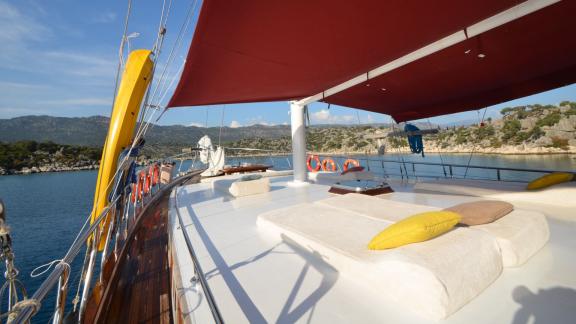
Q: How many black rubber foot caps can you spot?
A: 0